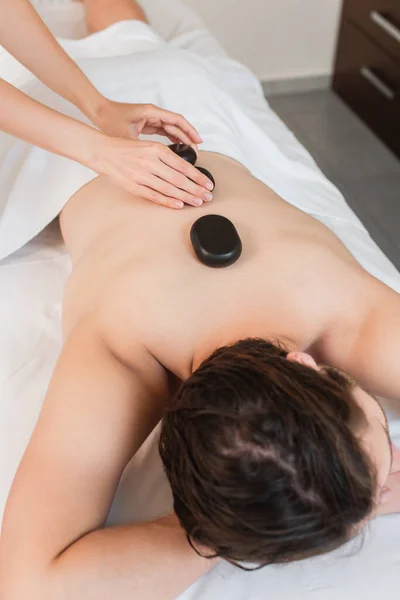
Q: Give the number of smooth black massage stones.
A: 3